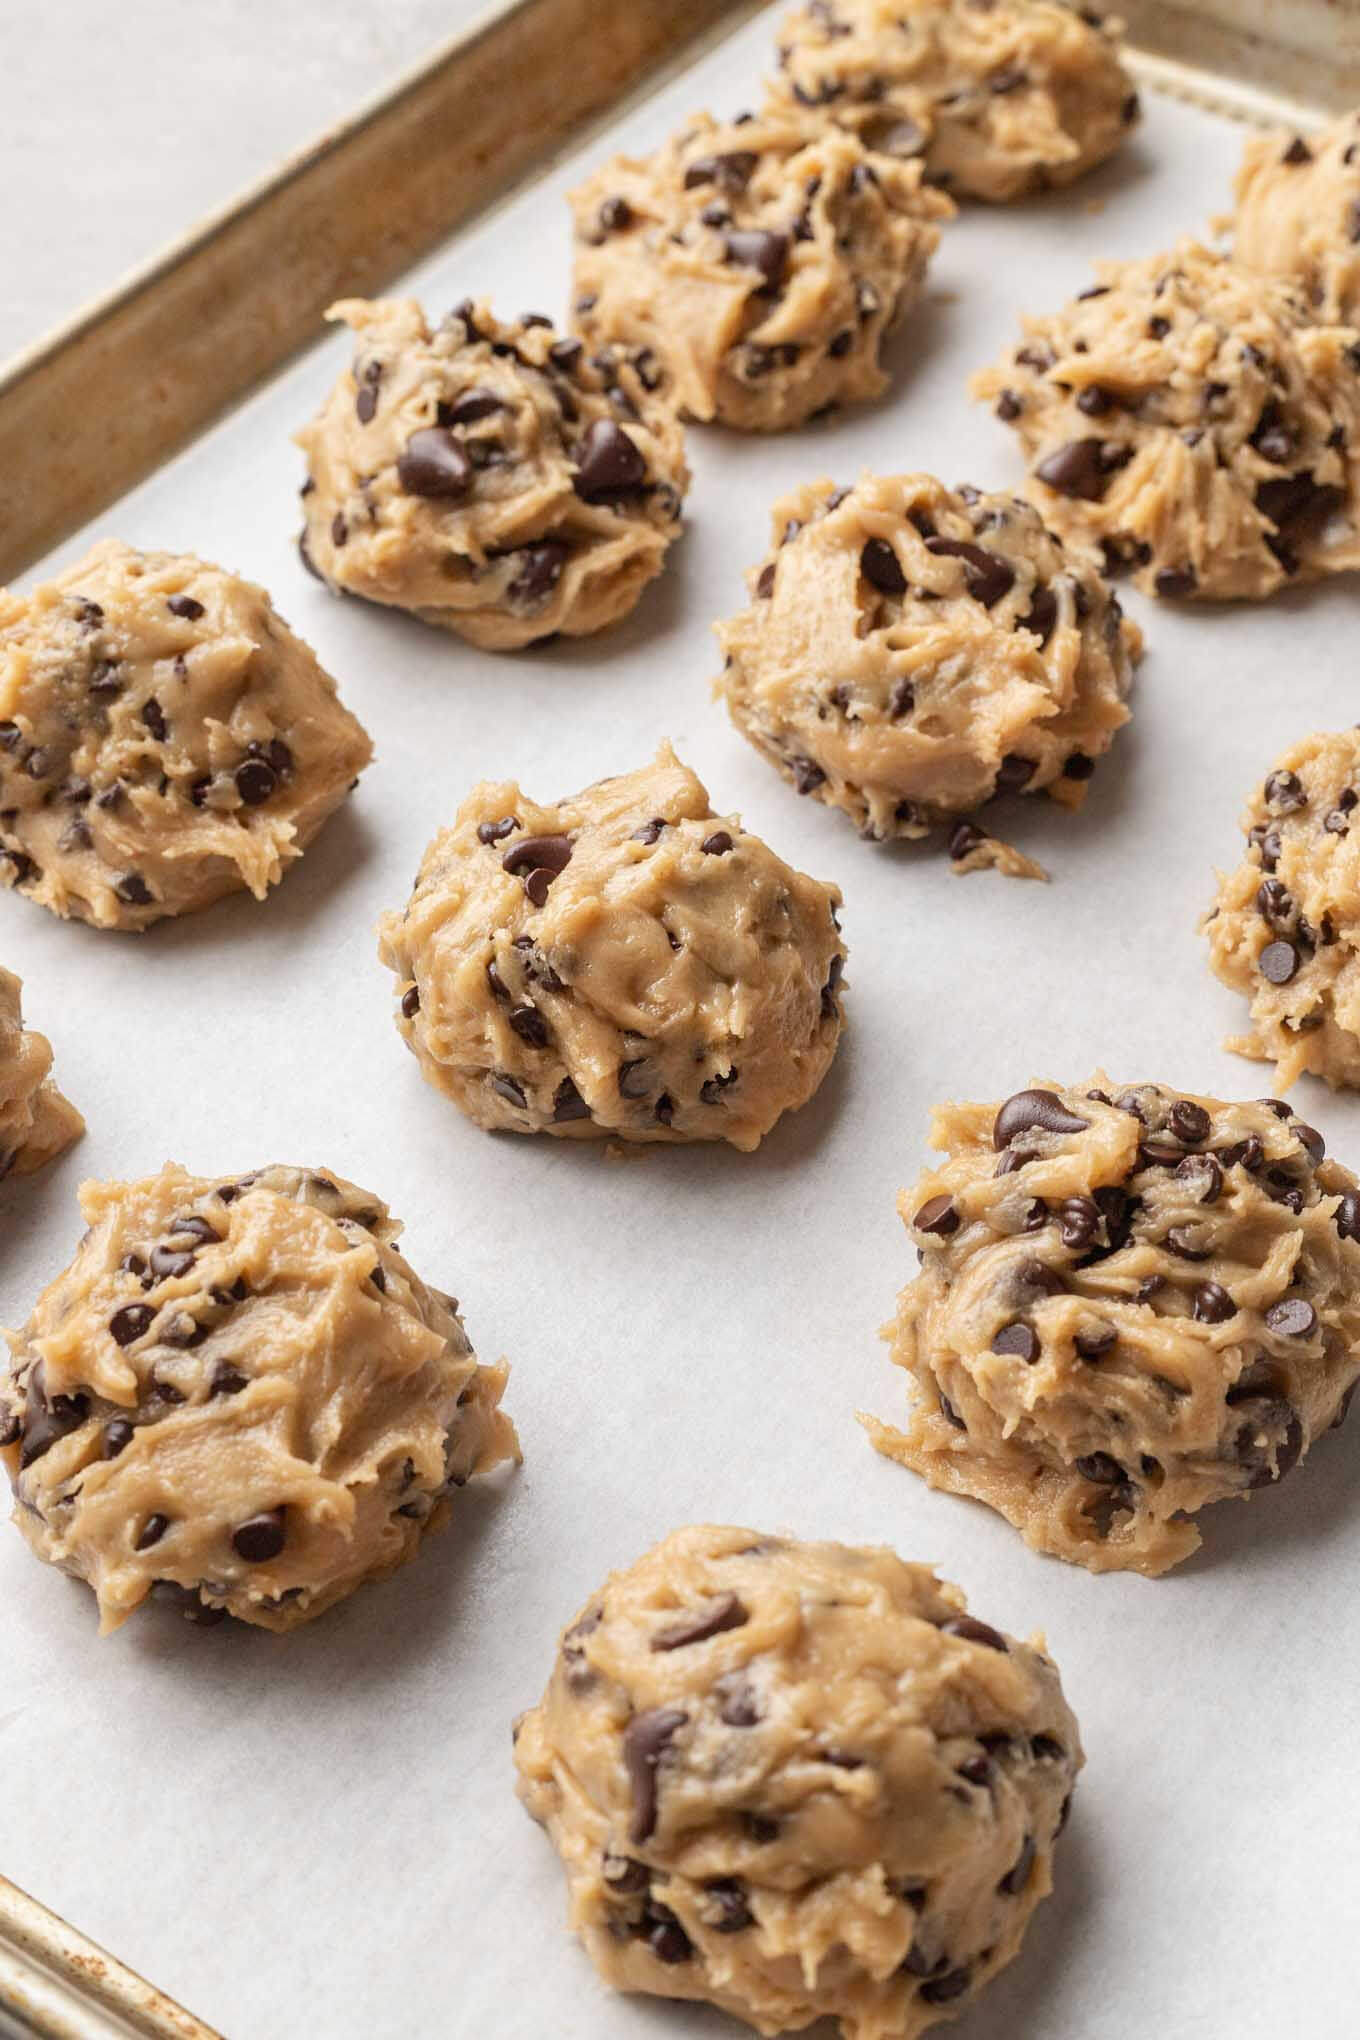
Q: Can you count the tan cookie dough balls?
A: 13